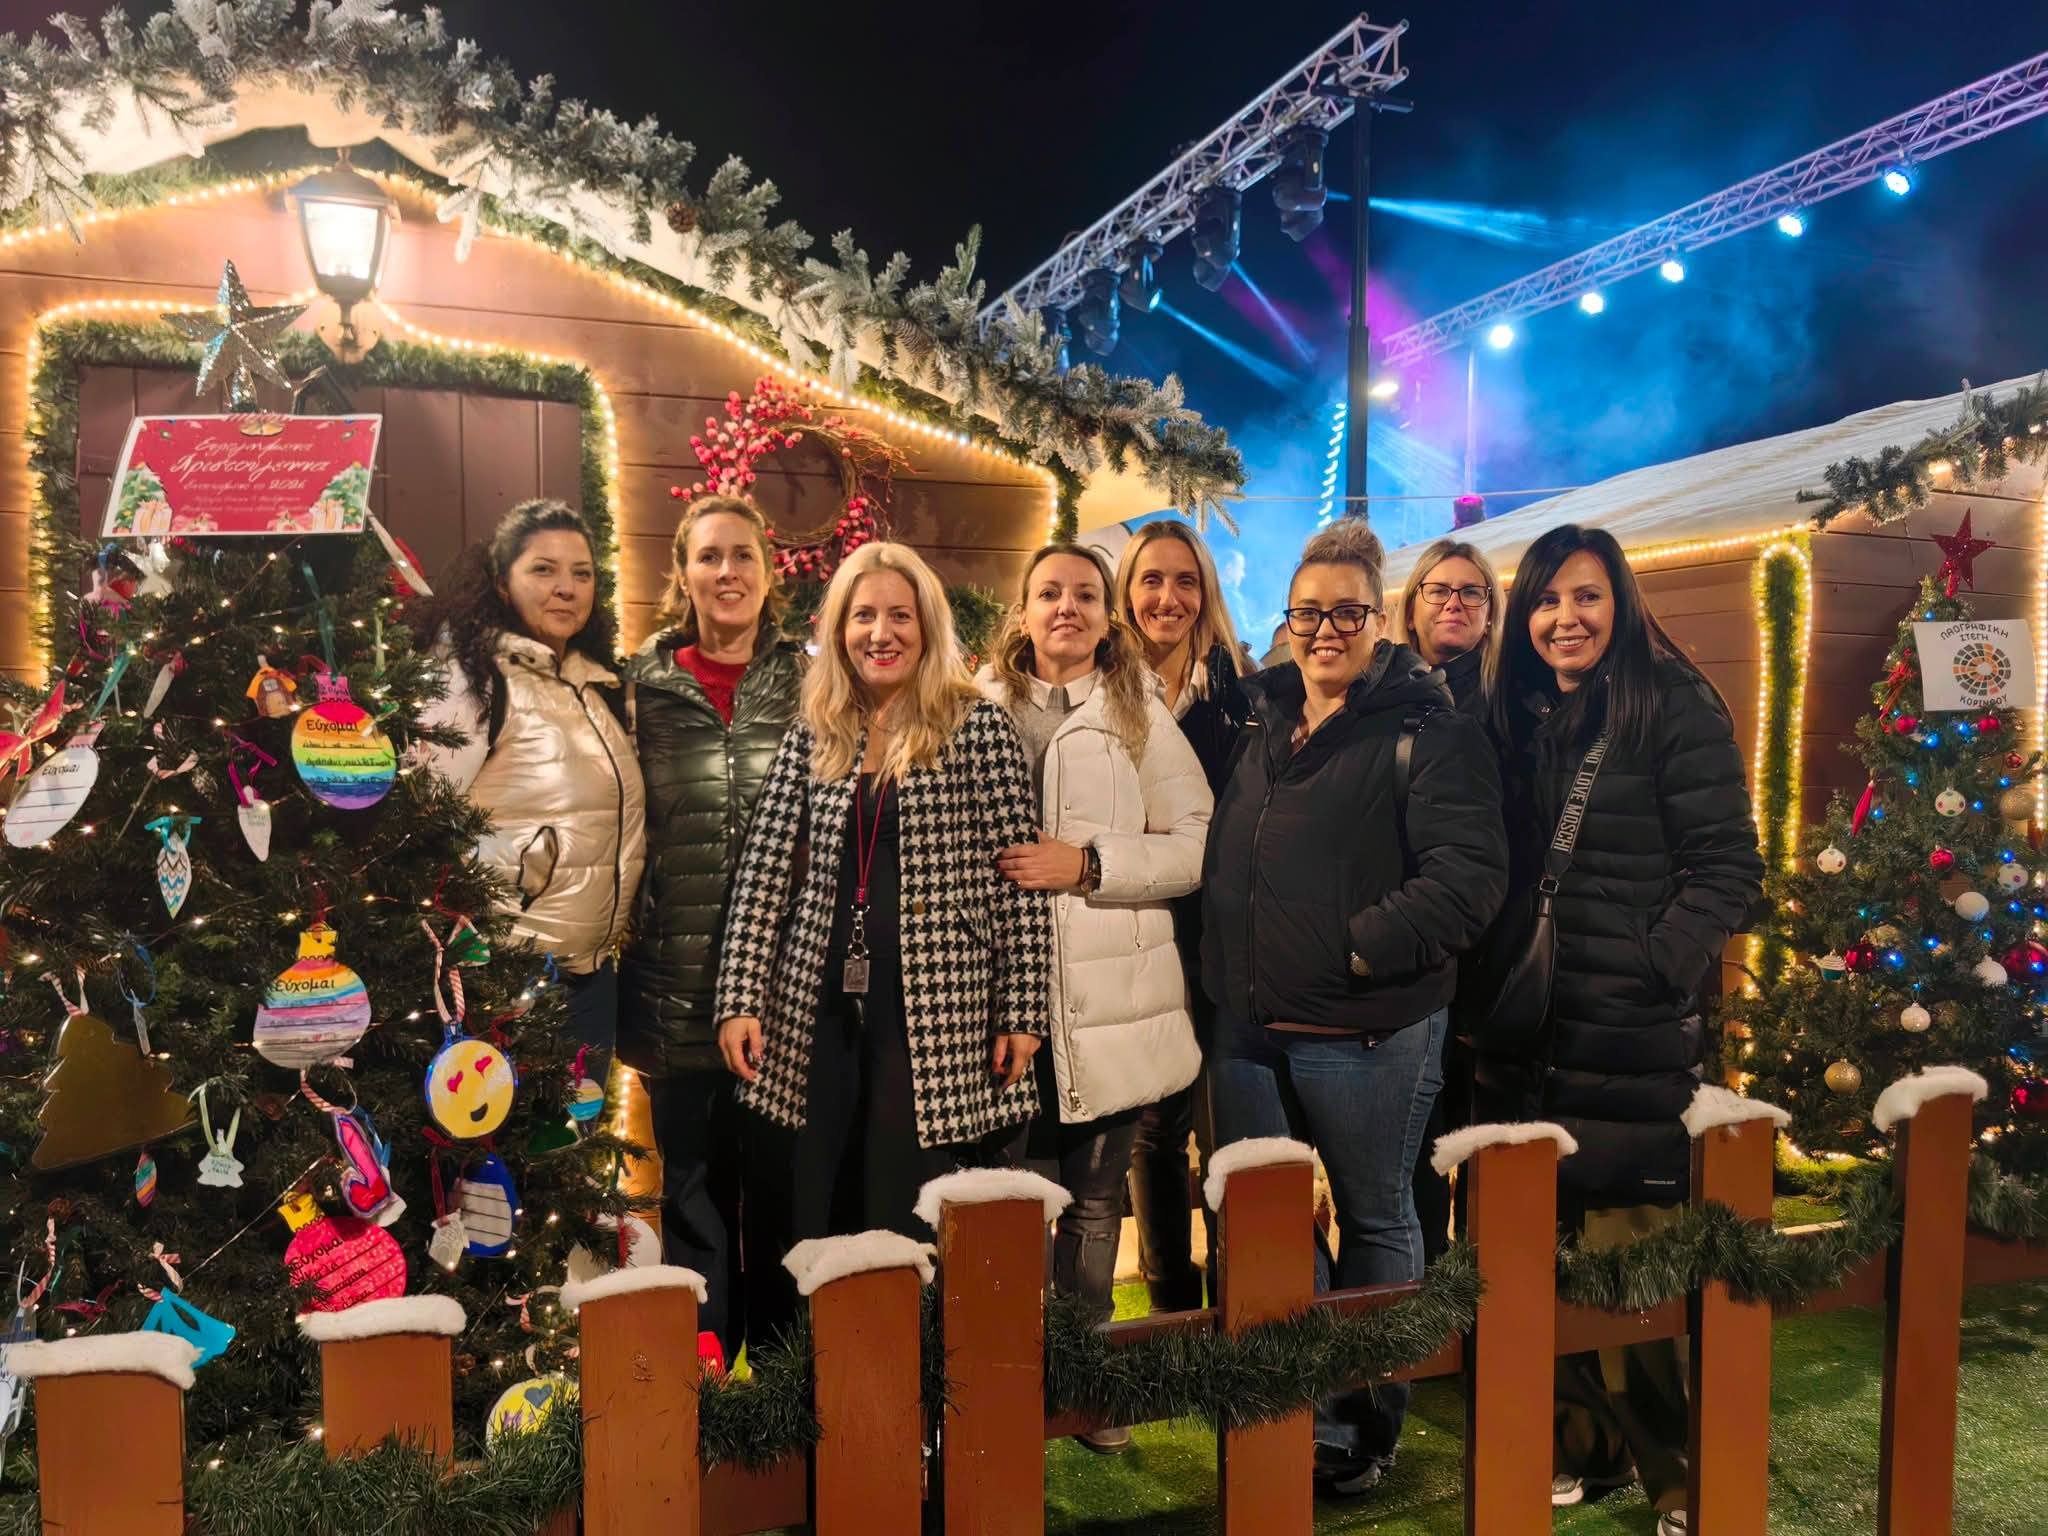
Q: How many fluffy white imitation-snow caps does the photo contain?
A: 9